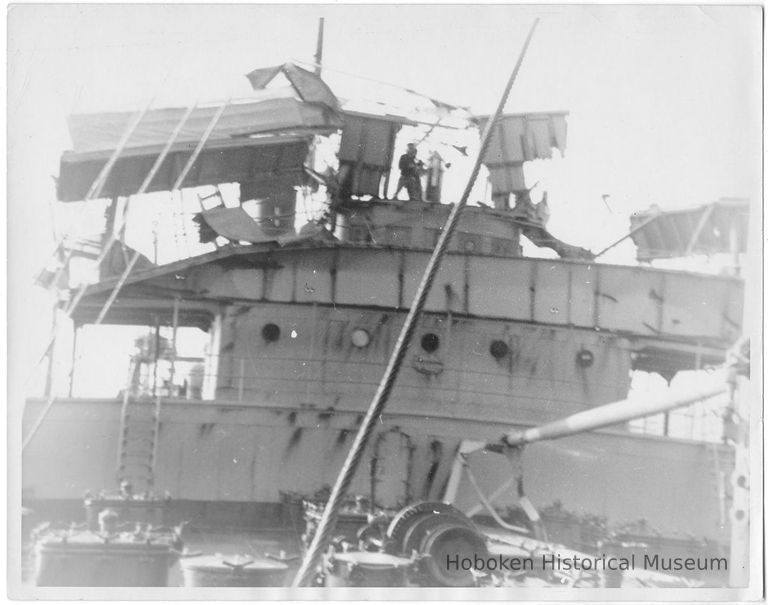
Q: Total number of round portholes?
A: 5